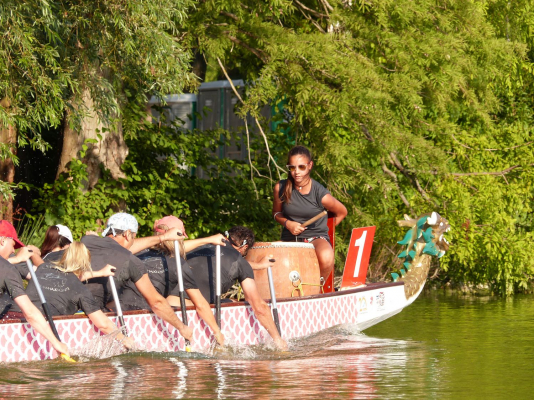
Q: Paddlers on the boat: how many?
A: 6